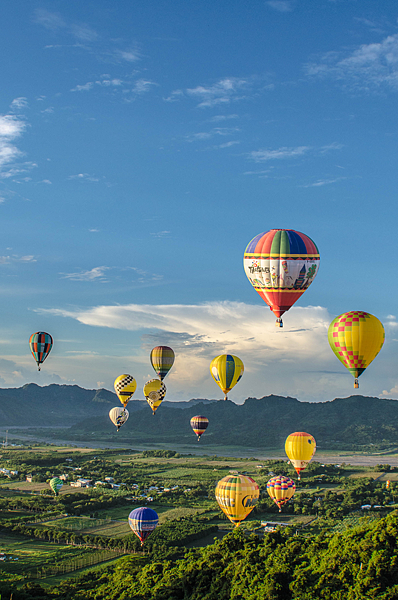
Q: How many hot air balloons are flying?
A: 14